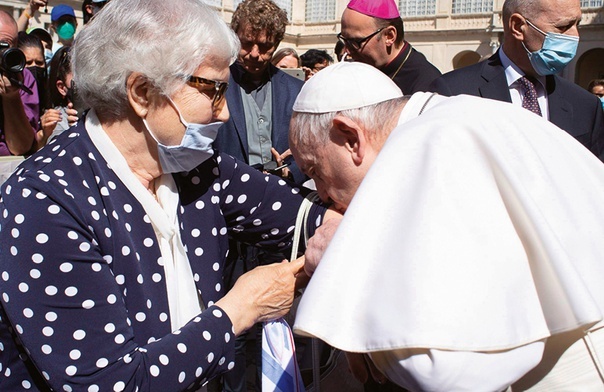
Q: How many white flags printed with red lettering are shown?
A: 0